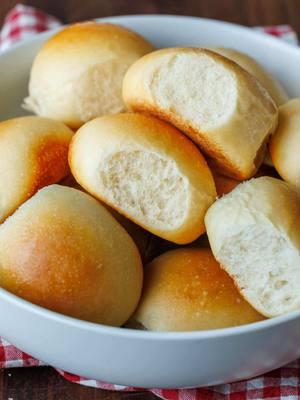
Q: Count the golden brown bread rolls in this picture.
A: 9